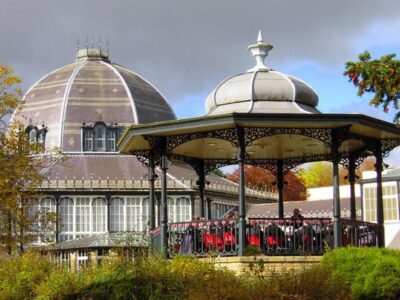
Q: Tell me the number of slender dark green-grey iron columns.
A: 8